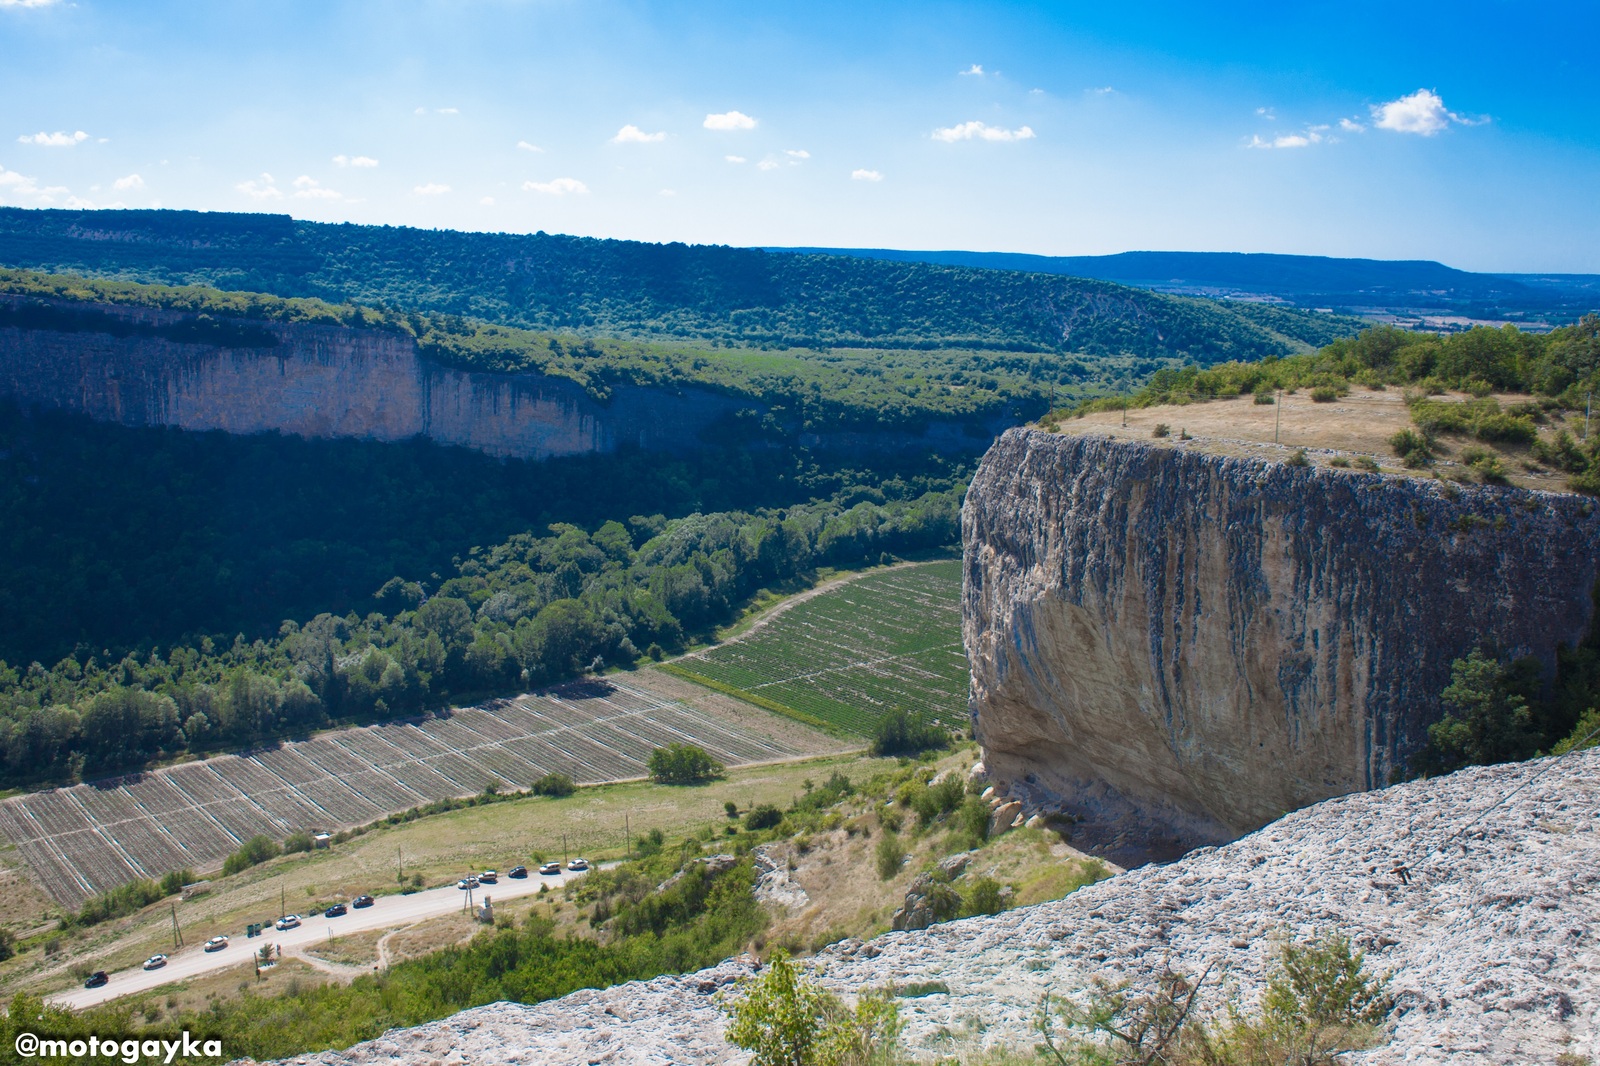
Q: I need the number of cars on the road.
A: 11